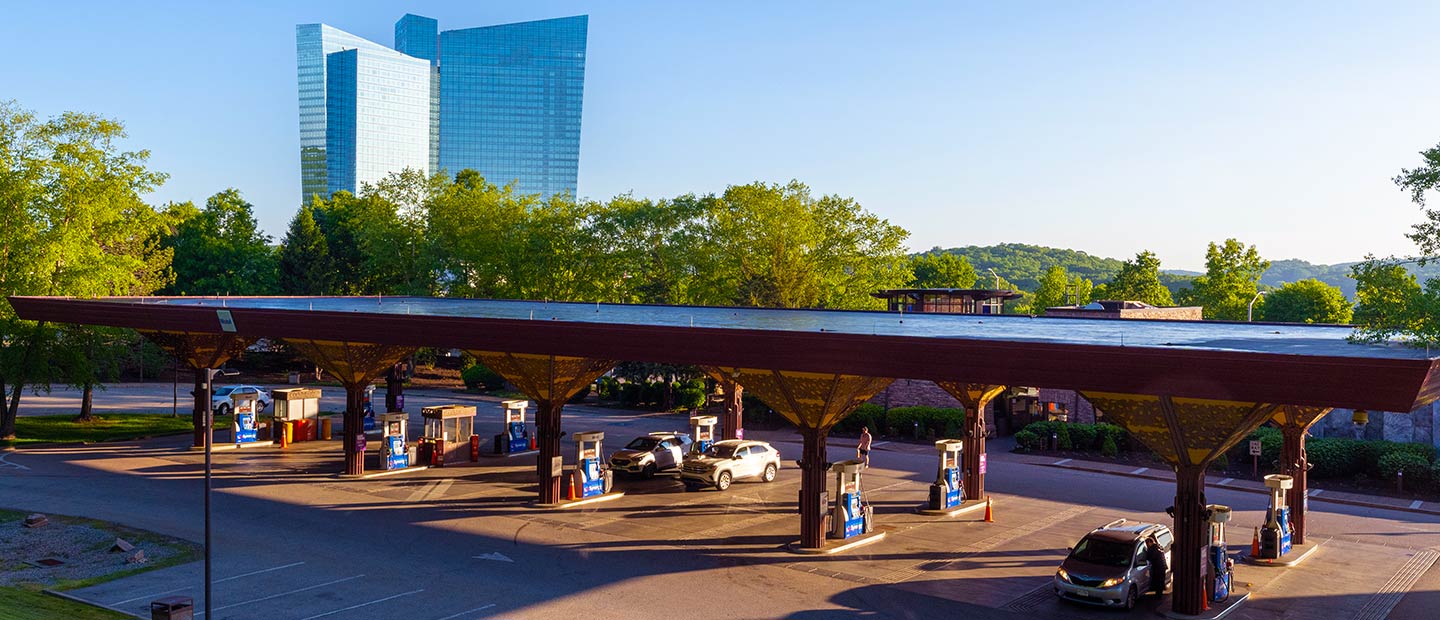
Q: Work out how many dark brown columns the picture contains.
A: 9